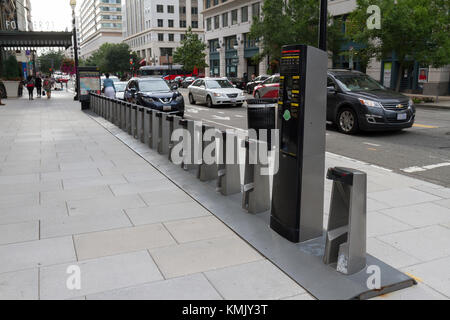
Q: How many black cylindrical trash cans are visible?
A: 1